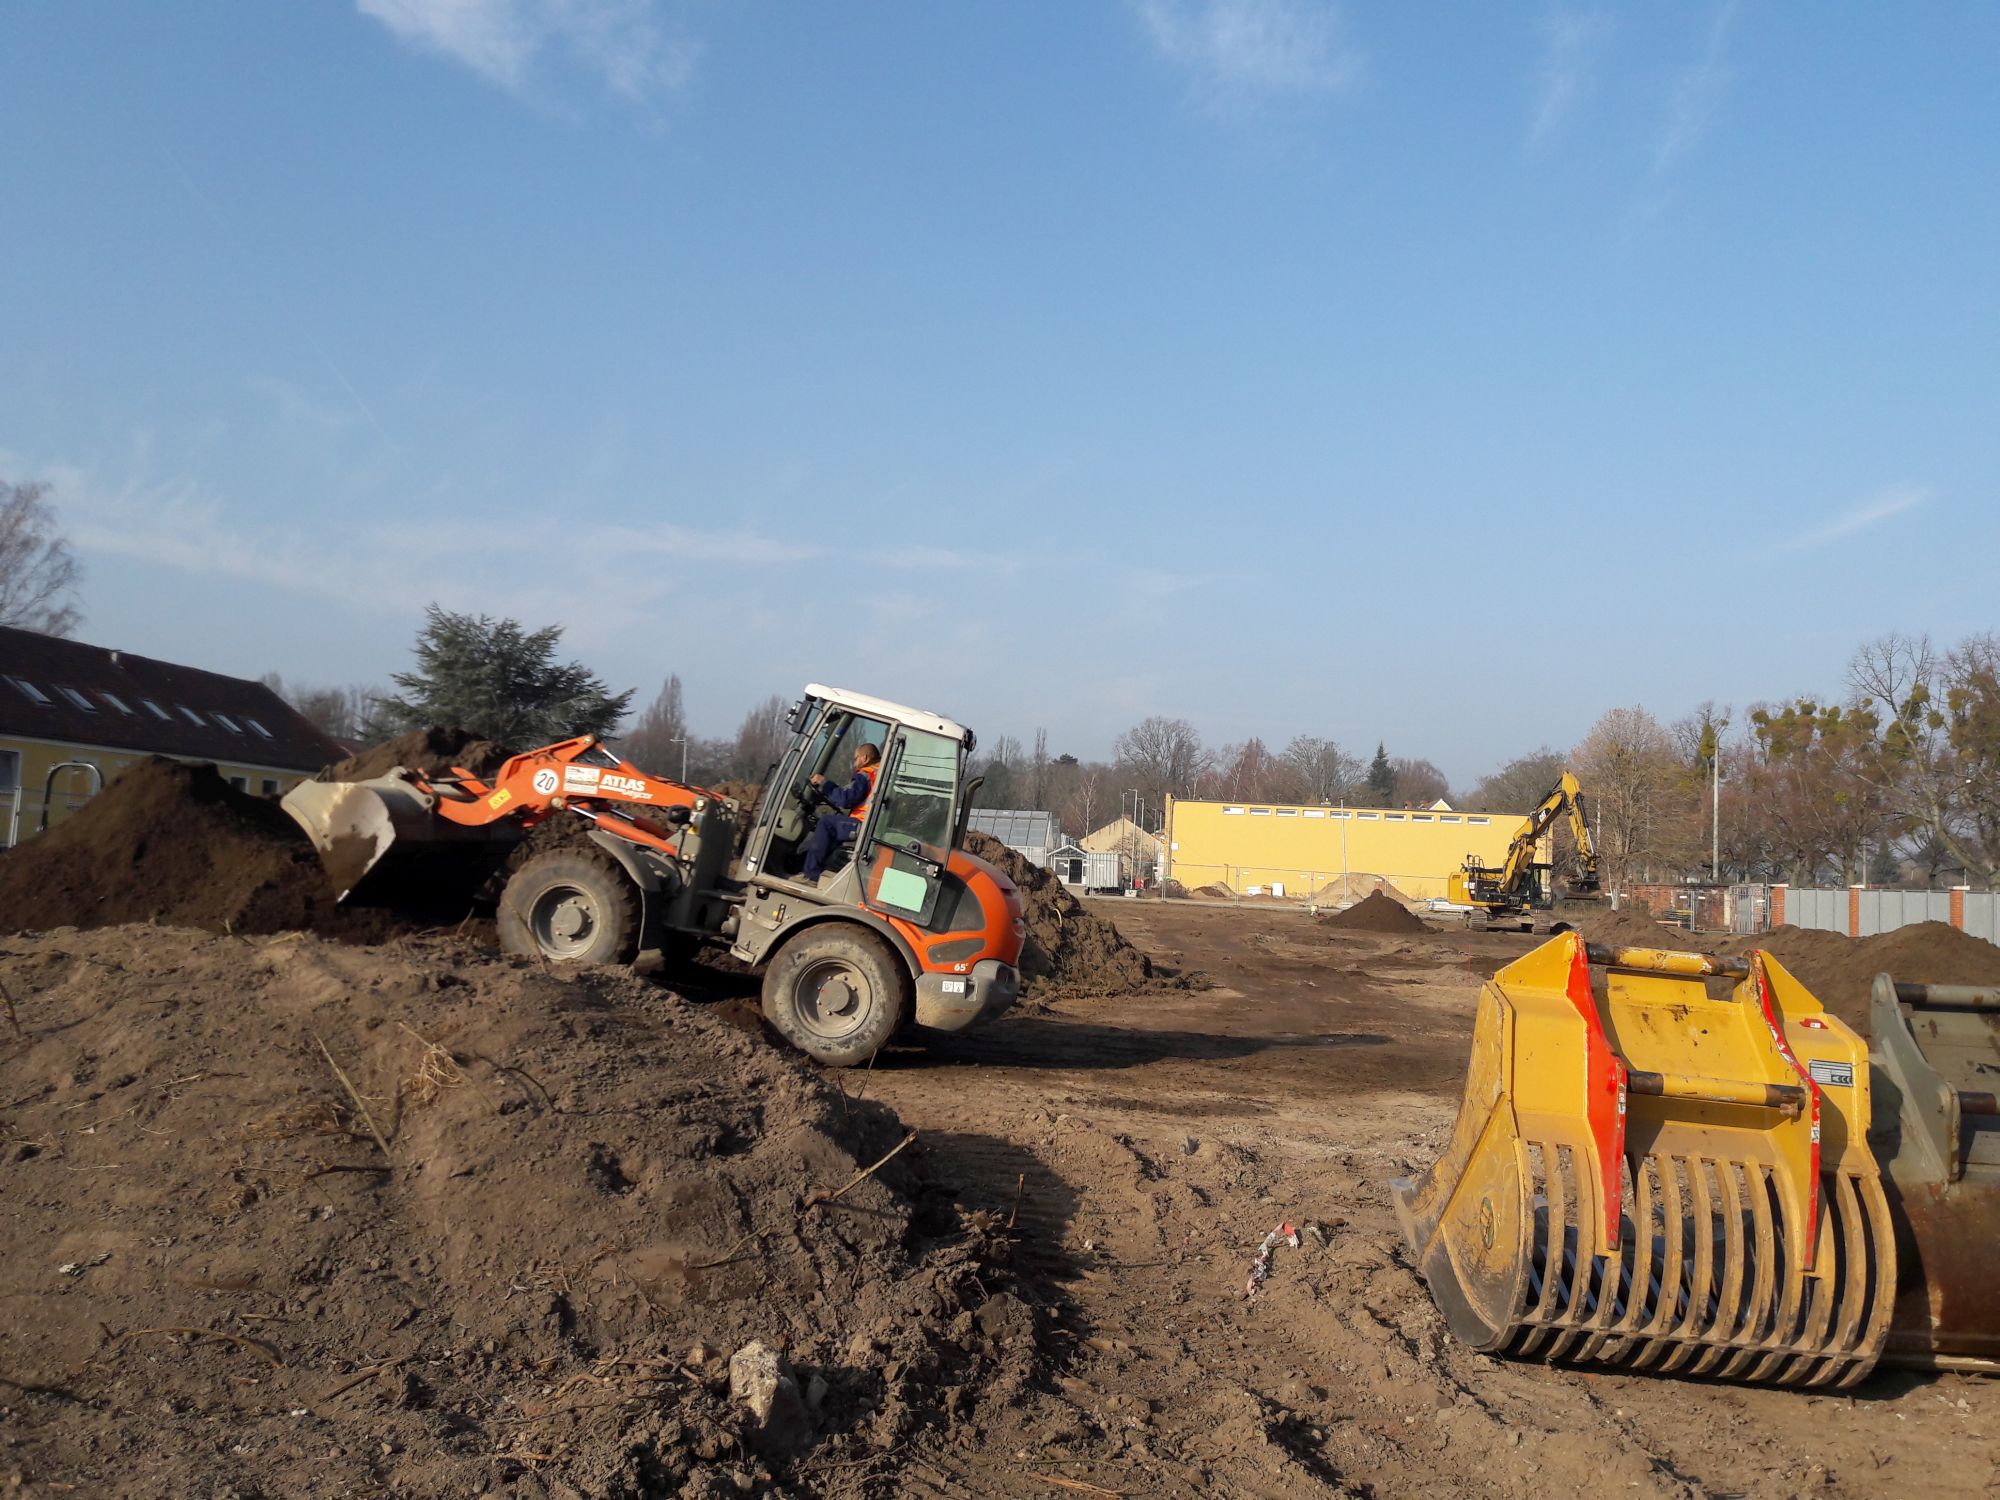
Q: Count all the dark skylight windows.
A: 7